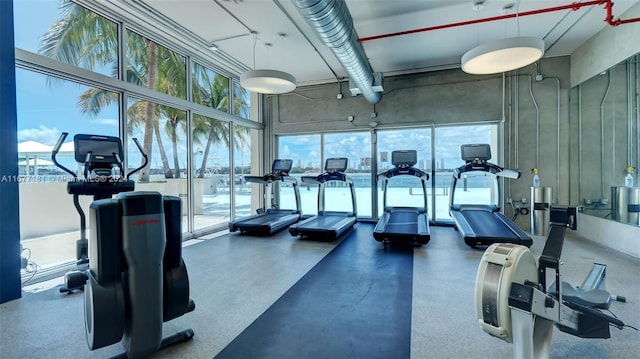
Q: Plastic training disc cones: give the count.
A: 0